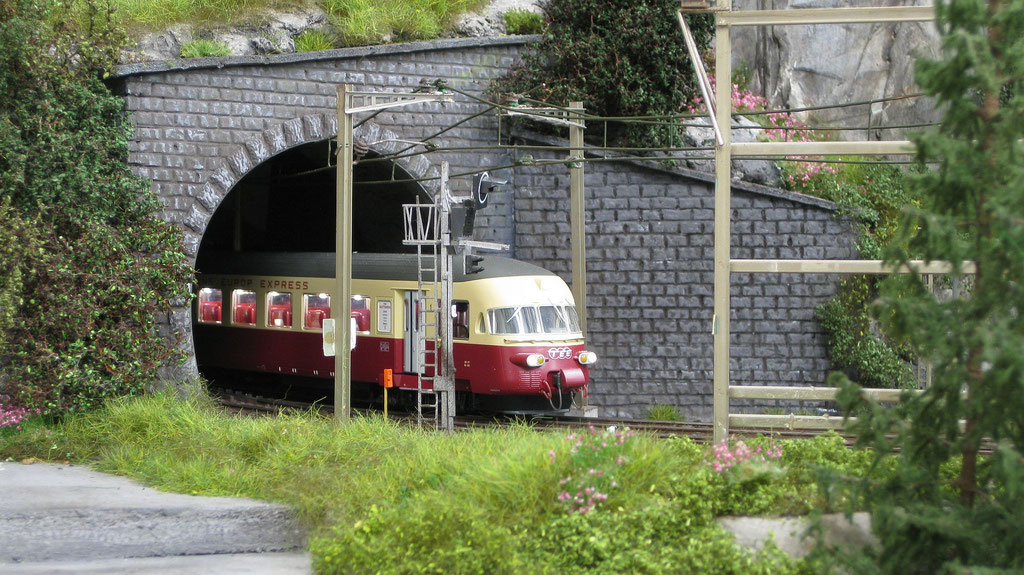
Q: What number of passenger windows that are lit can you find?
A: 5